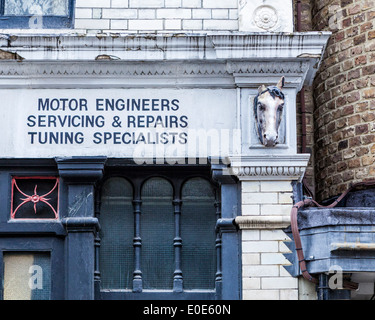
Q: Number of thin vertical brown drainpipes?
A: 1